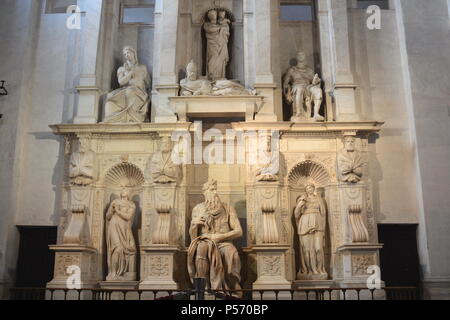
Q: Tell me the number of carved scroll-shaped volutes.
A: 4